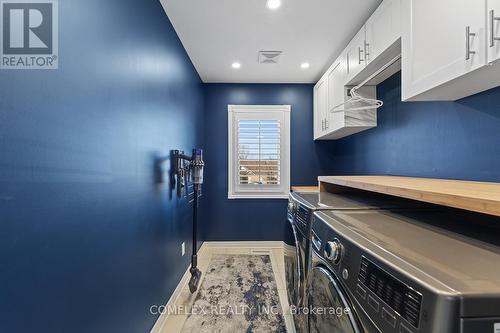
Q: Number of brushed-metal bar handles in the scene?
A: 6